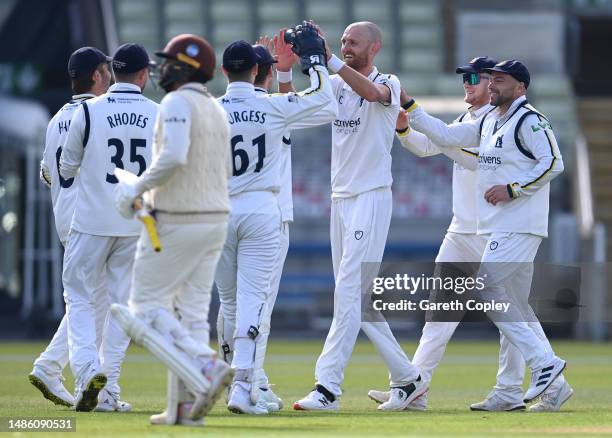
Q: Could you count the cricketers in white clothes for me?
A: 8